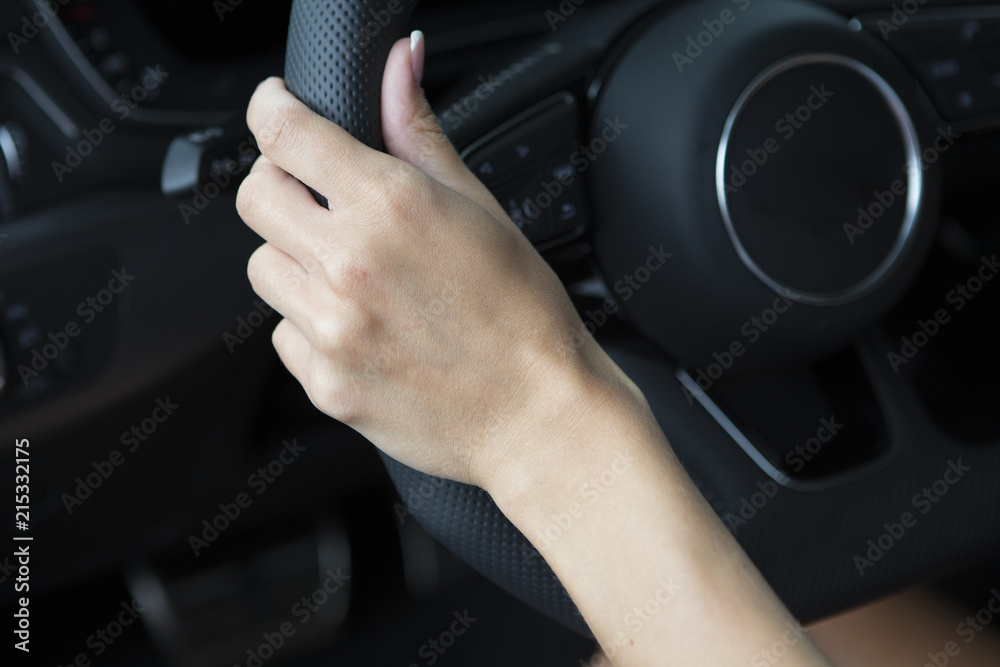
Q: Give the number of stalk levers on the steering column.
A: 1